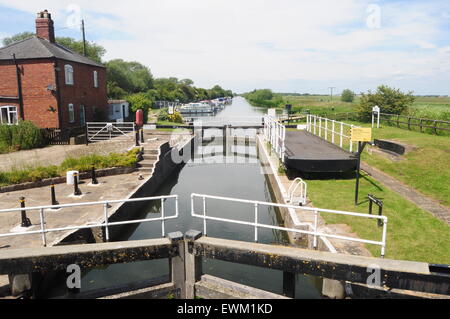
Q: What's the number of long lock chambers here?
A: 1